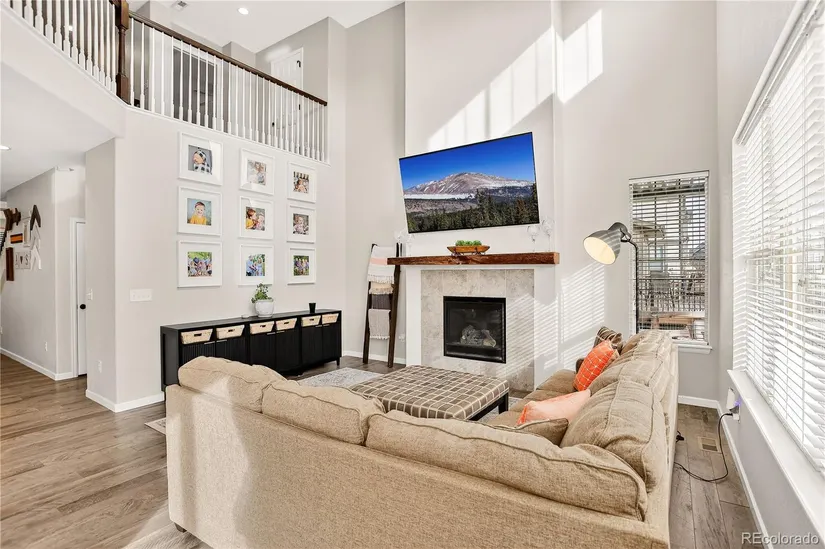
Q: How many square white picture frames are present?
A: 9